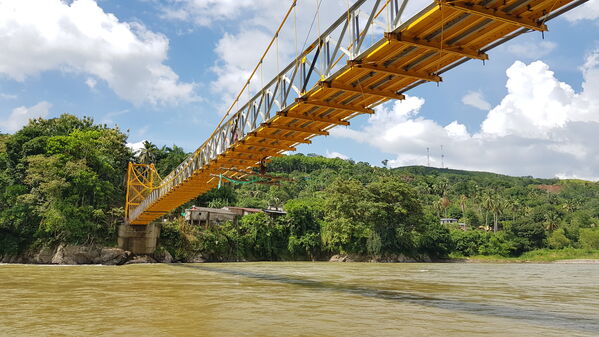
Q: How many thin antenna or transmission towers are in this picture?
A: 2